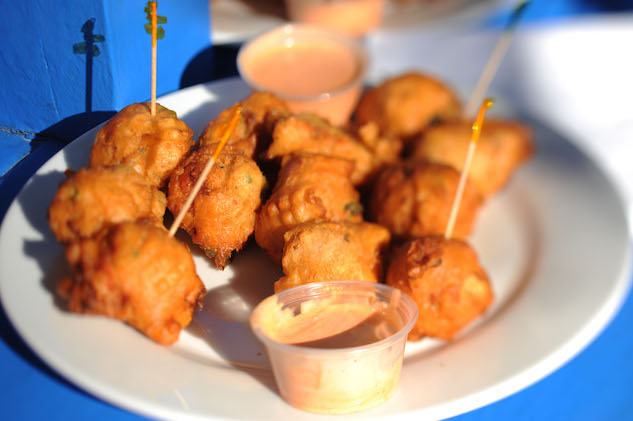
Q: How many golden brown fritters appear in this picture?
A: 12